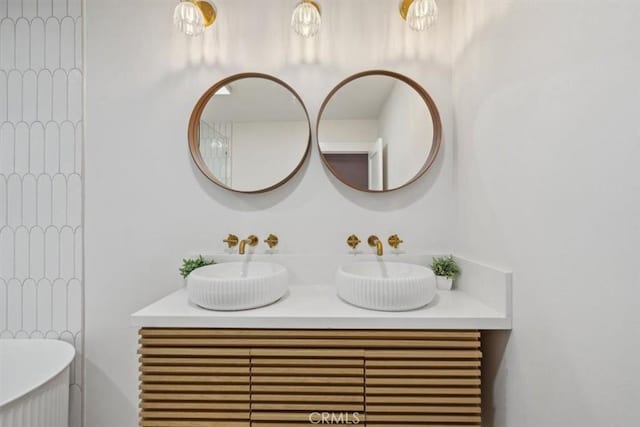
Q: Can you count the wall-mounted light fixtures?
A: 3